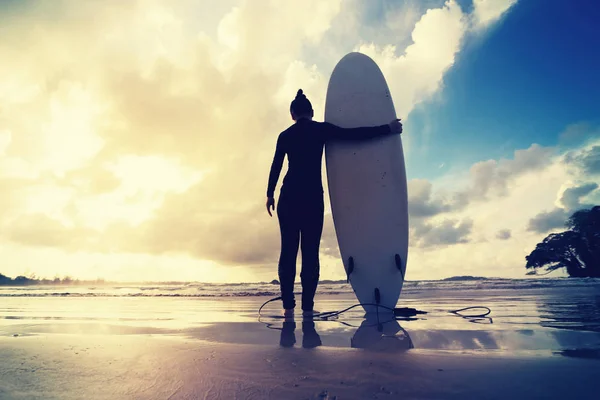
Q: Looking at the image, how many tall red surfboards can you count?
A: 0